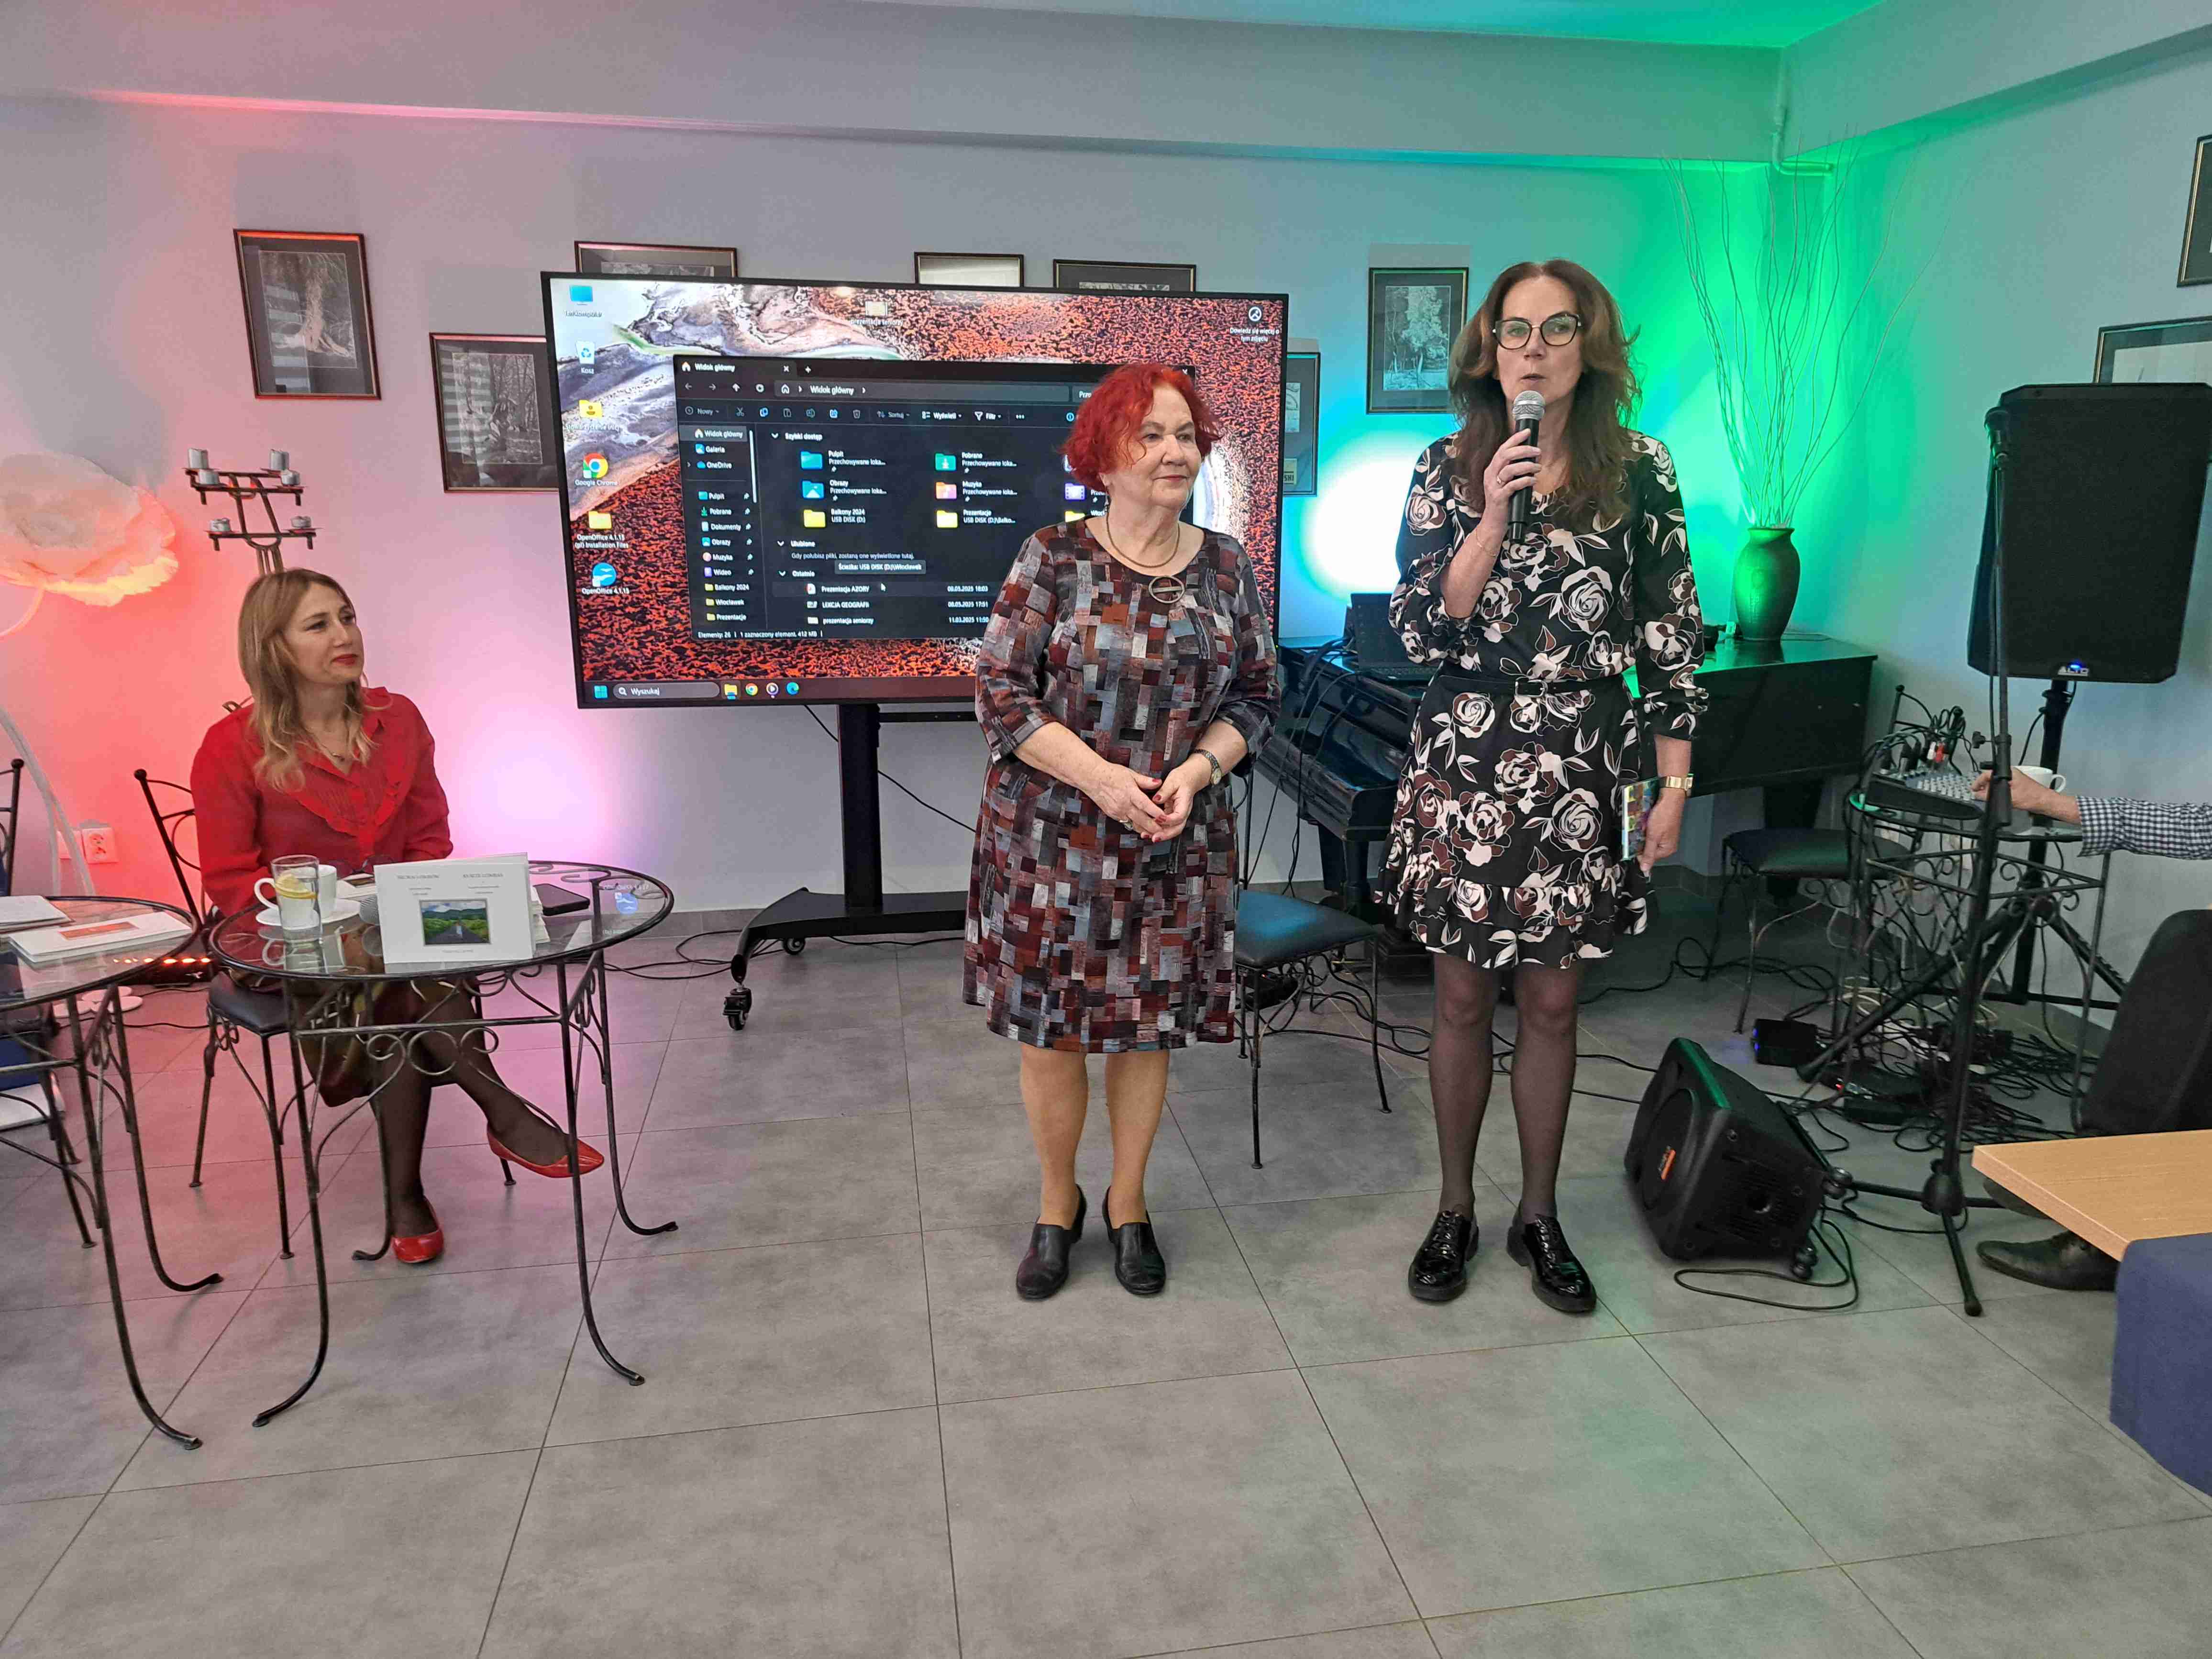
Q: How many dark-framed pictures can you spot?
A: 9